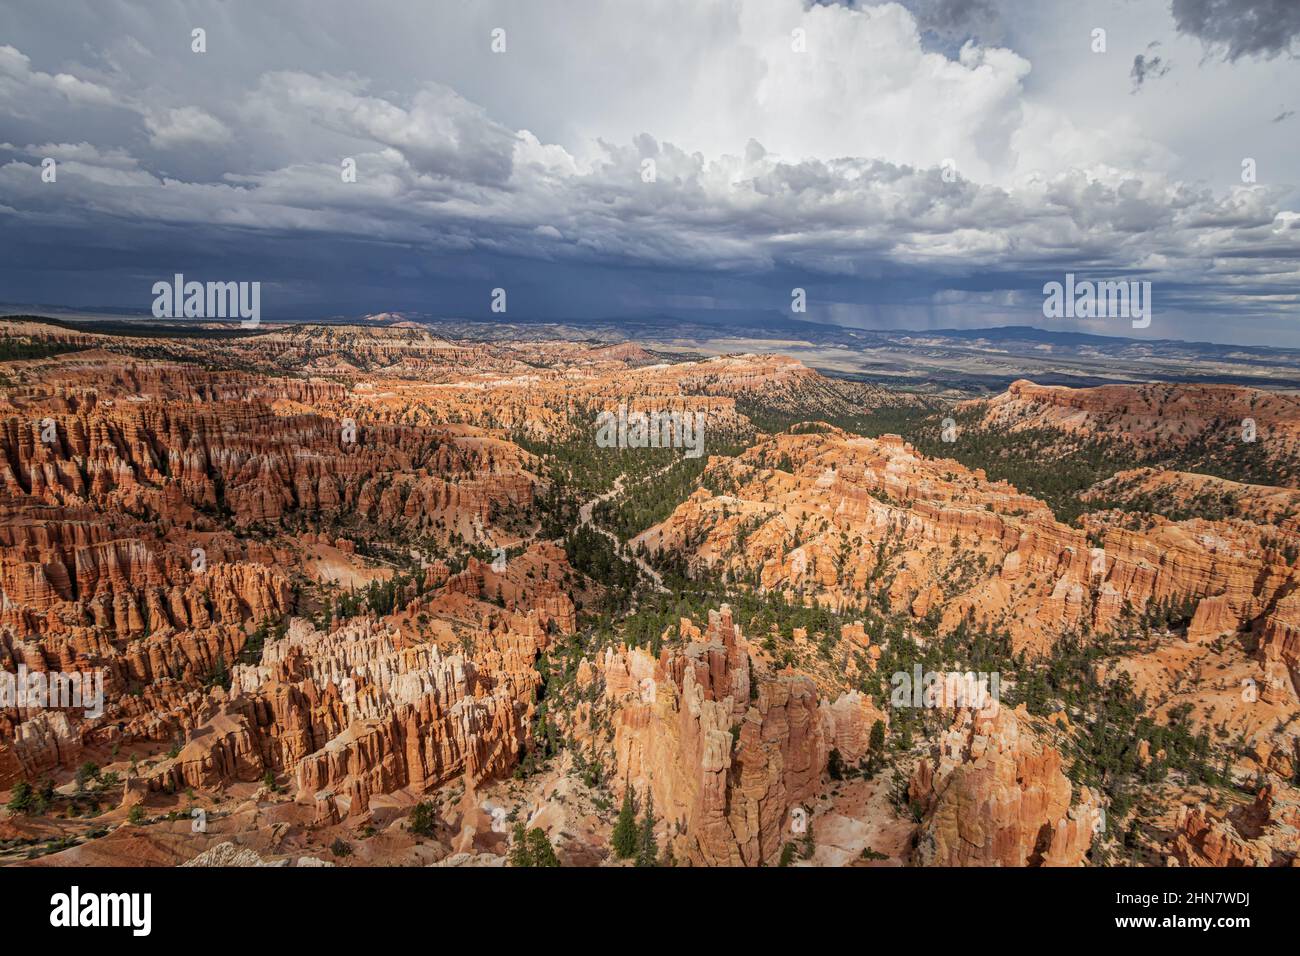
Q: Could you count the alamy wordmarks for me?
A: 6